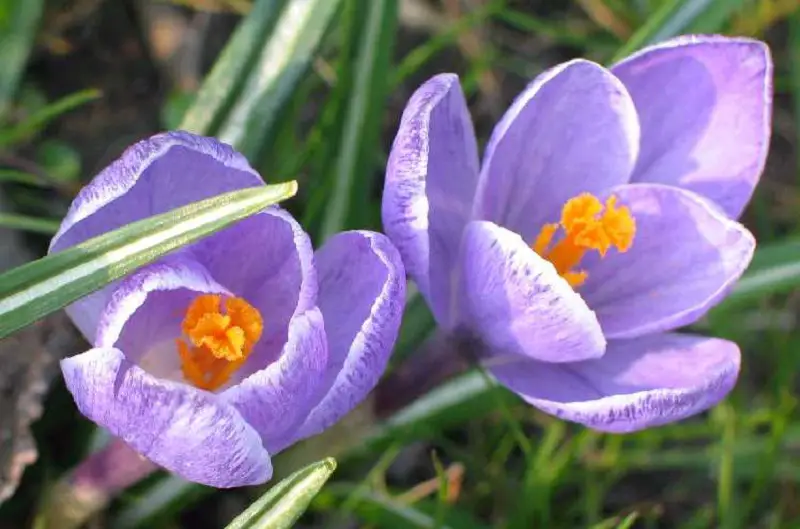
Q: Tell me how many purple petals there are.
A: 12